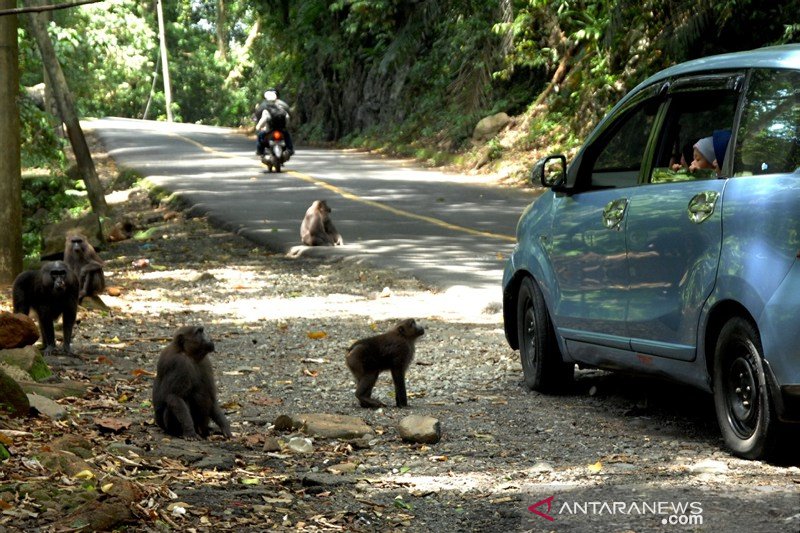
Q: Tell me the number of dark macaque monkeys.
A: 5